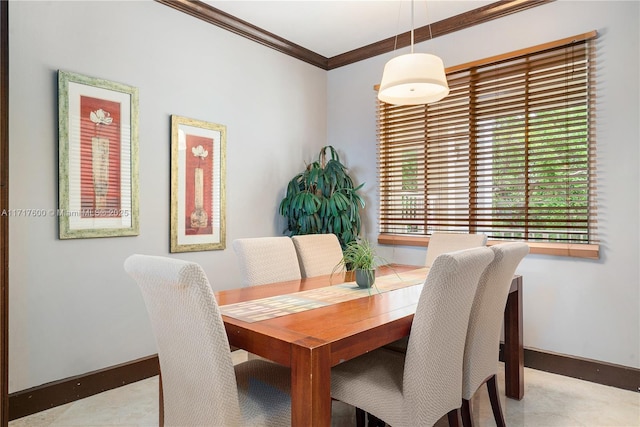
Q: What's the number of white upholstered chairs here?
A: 6